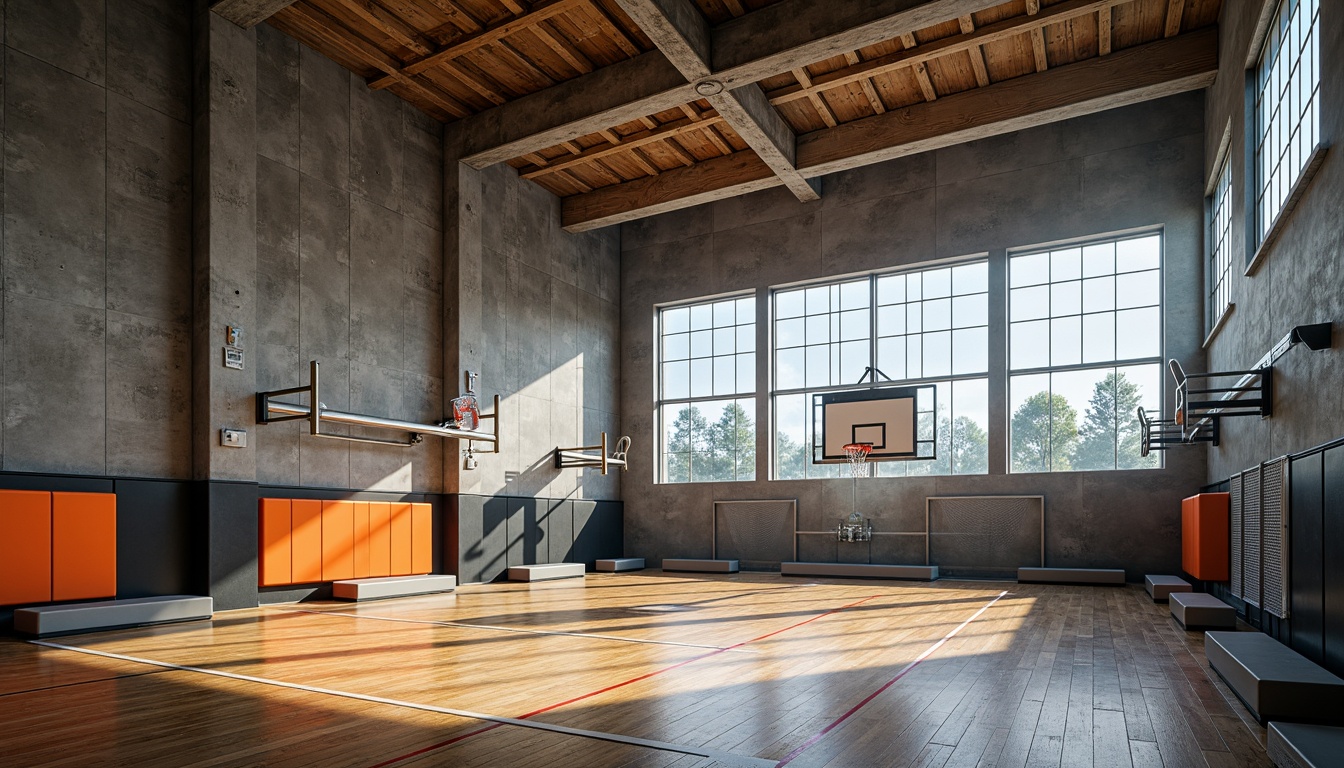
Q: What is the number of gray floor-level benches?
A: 11